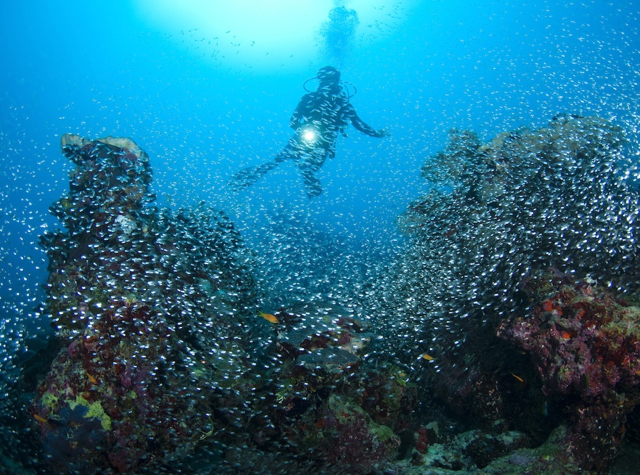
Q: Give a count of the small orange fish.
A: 5